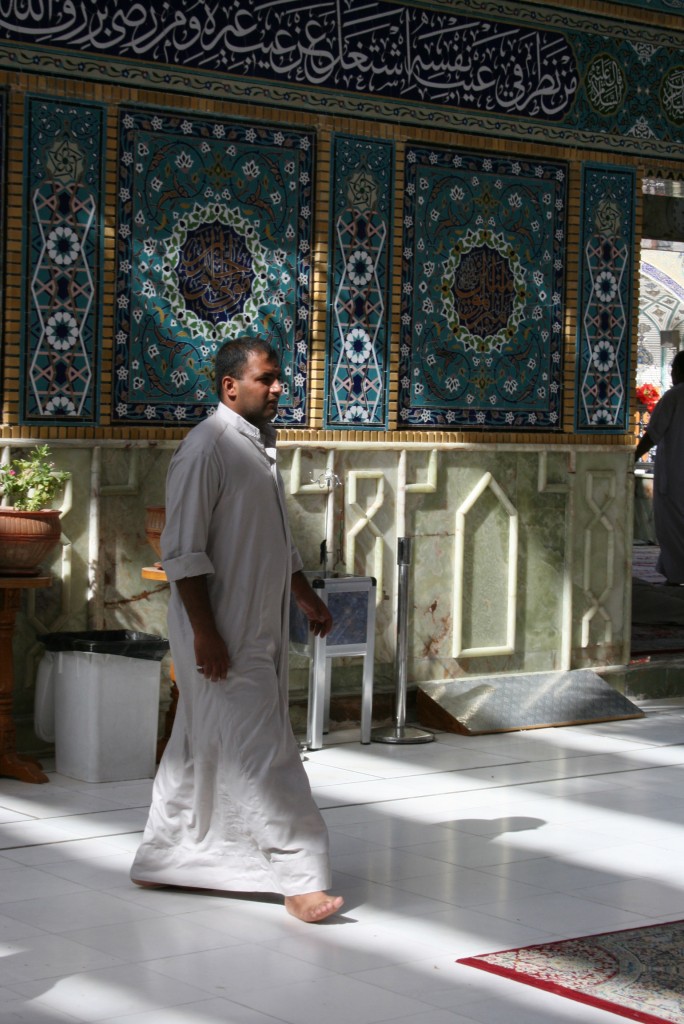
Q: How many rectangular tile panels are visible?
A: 5